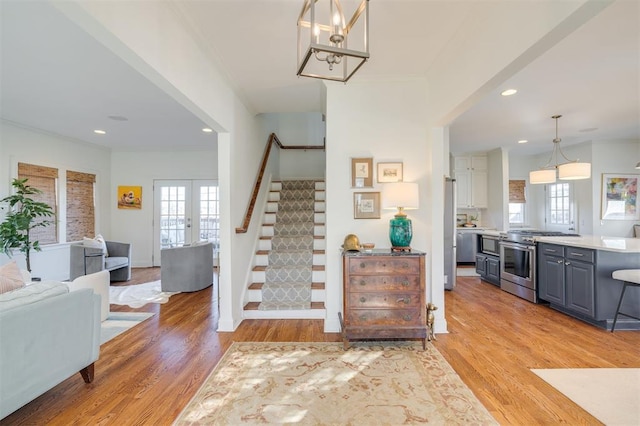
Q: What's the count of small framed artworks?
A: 3